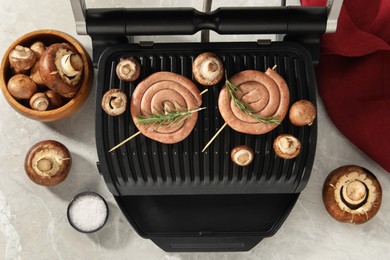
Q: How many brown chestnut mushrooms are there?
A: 15